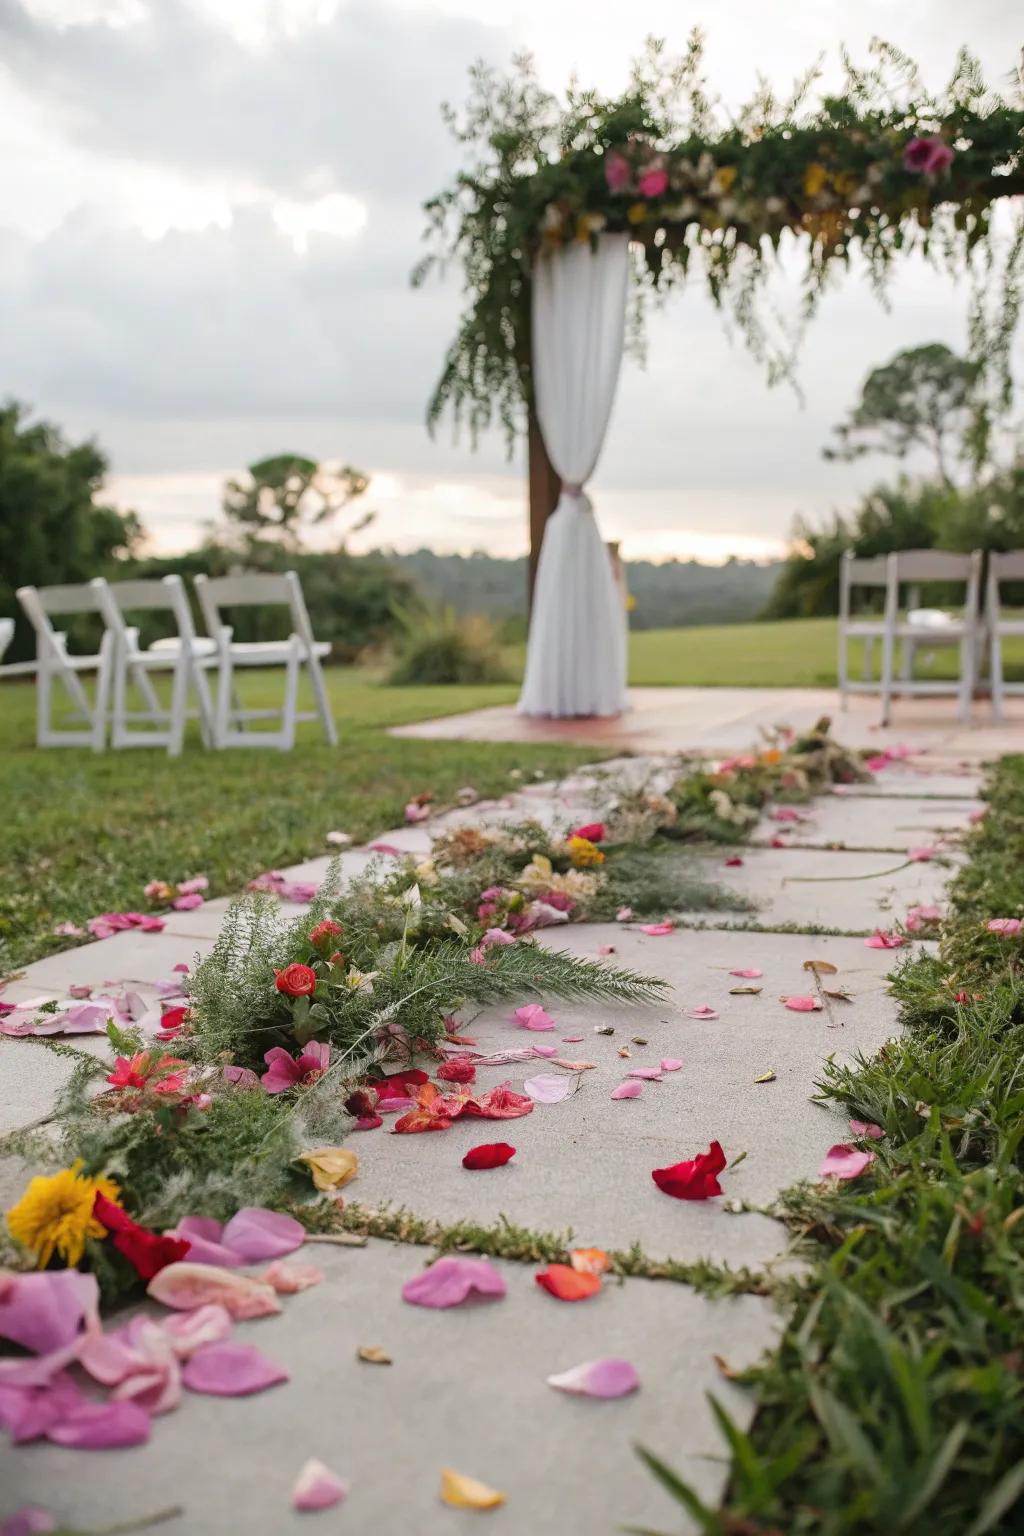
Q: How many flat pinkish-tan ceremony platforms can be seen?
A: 1